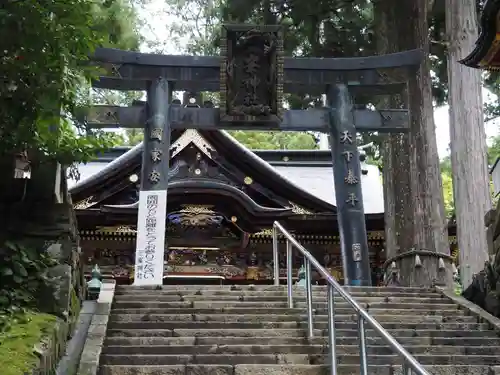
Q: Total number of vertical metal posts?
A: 6